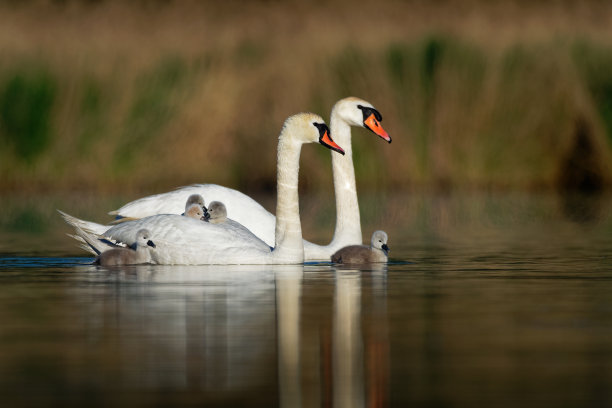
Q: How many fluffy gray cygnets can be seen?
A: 5